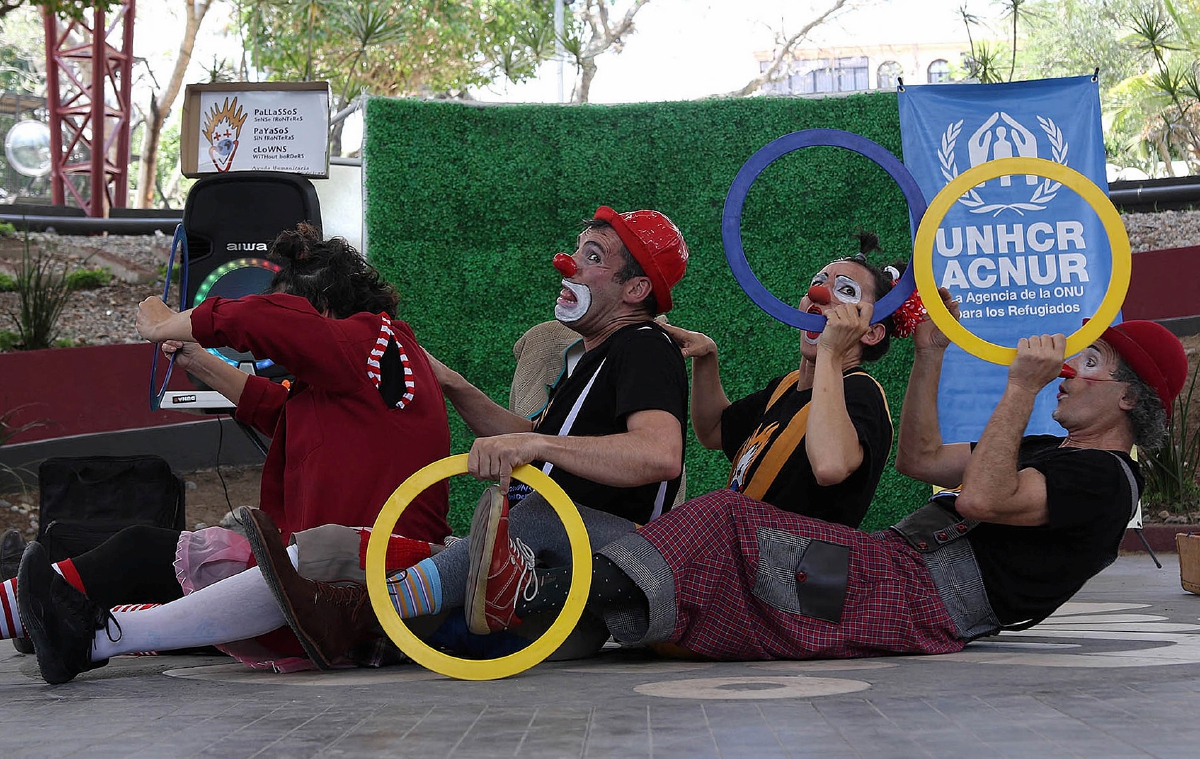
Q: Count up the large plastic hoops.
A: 4